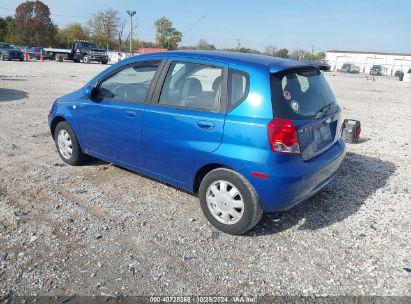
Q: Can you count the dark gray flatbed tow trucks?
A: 1